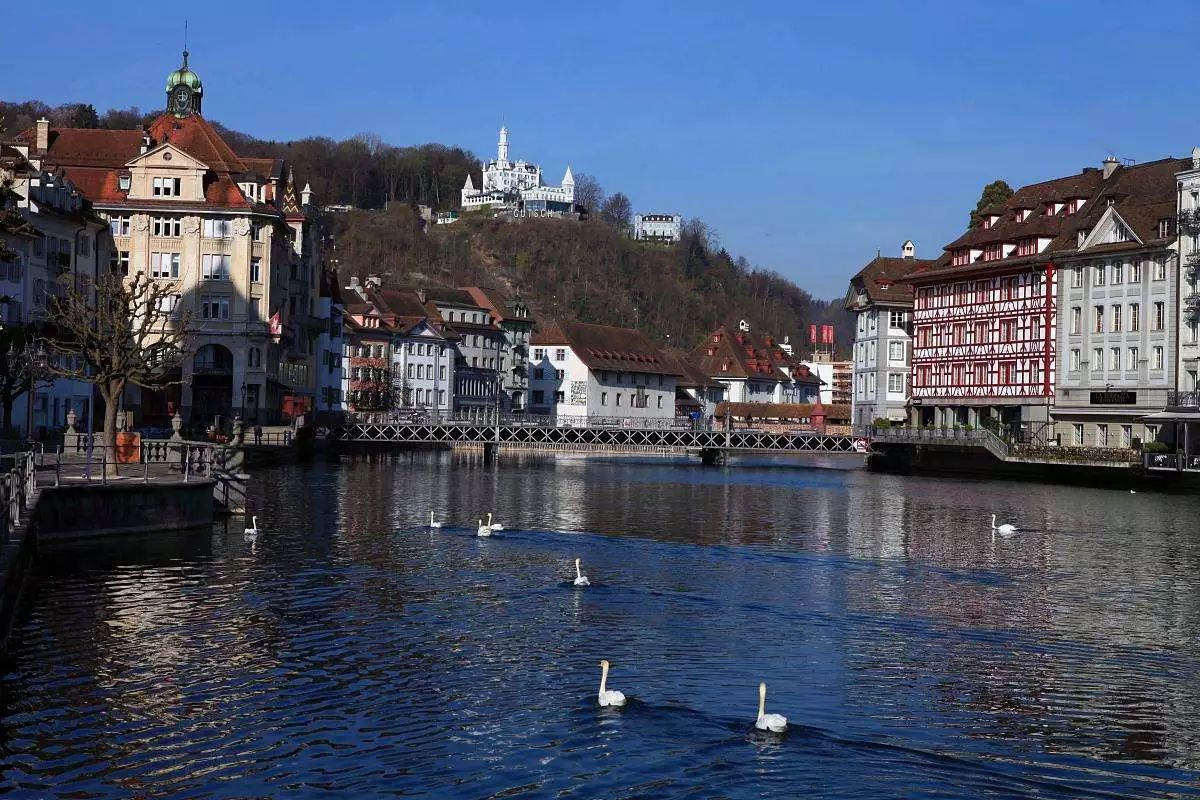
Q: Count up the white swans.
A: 8